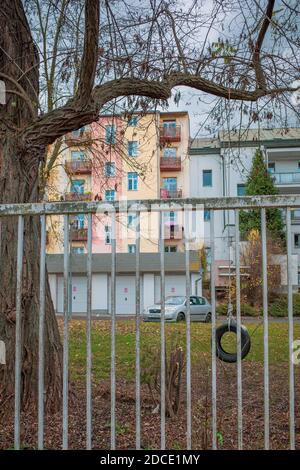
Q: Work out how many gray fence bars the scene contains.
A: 12